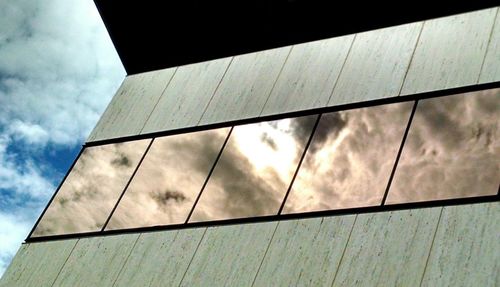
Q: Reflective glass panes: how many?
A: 5